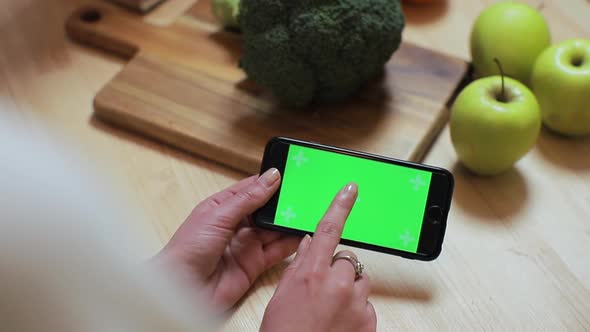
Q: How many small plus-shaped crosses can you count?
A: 4